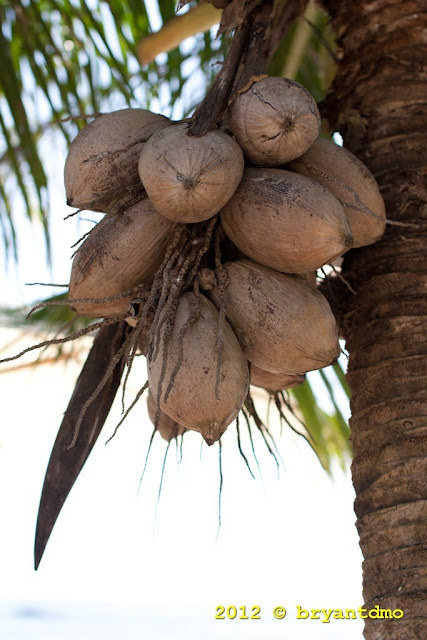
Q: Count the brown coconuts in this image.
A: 10